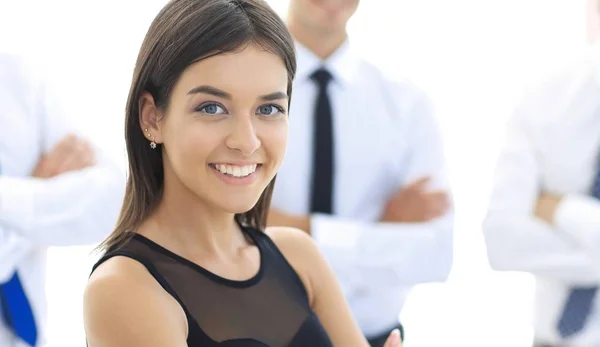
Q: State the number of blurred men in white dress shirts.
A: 3